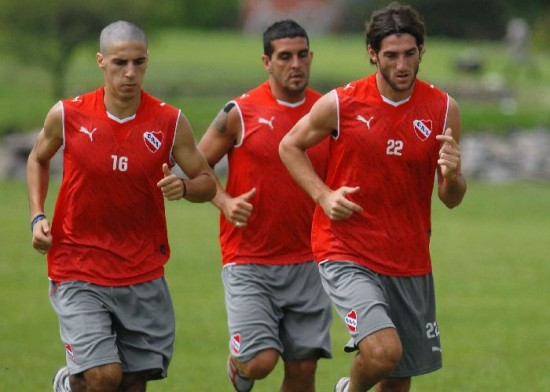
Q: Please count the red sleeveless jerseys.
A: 3